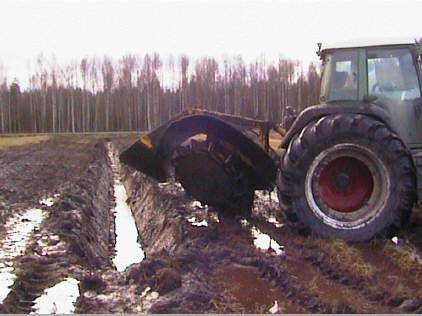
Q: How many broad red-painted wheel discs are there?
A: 1